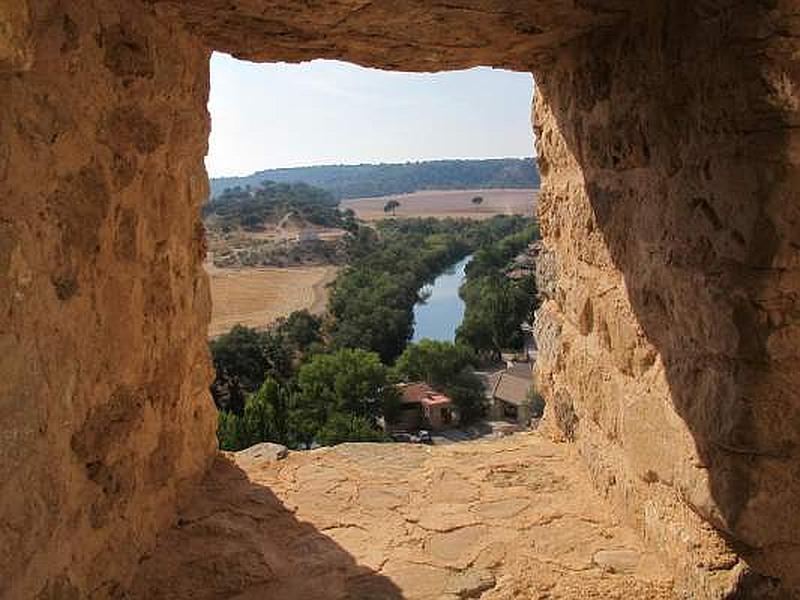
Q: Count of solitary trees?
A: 2